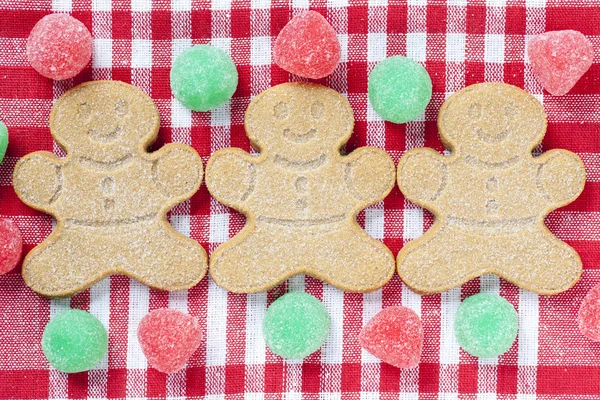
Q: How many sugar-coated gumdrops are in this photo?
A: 13